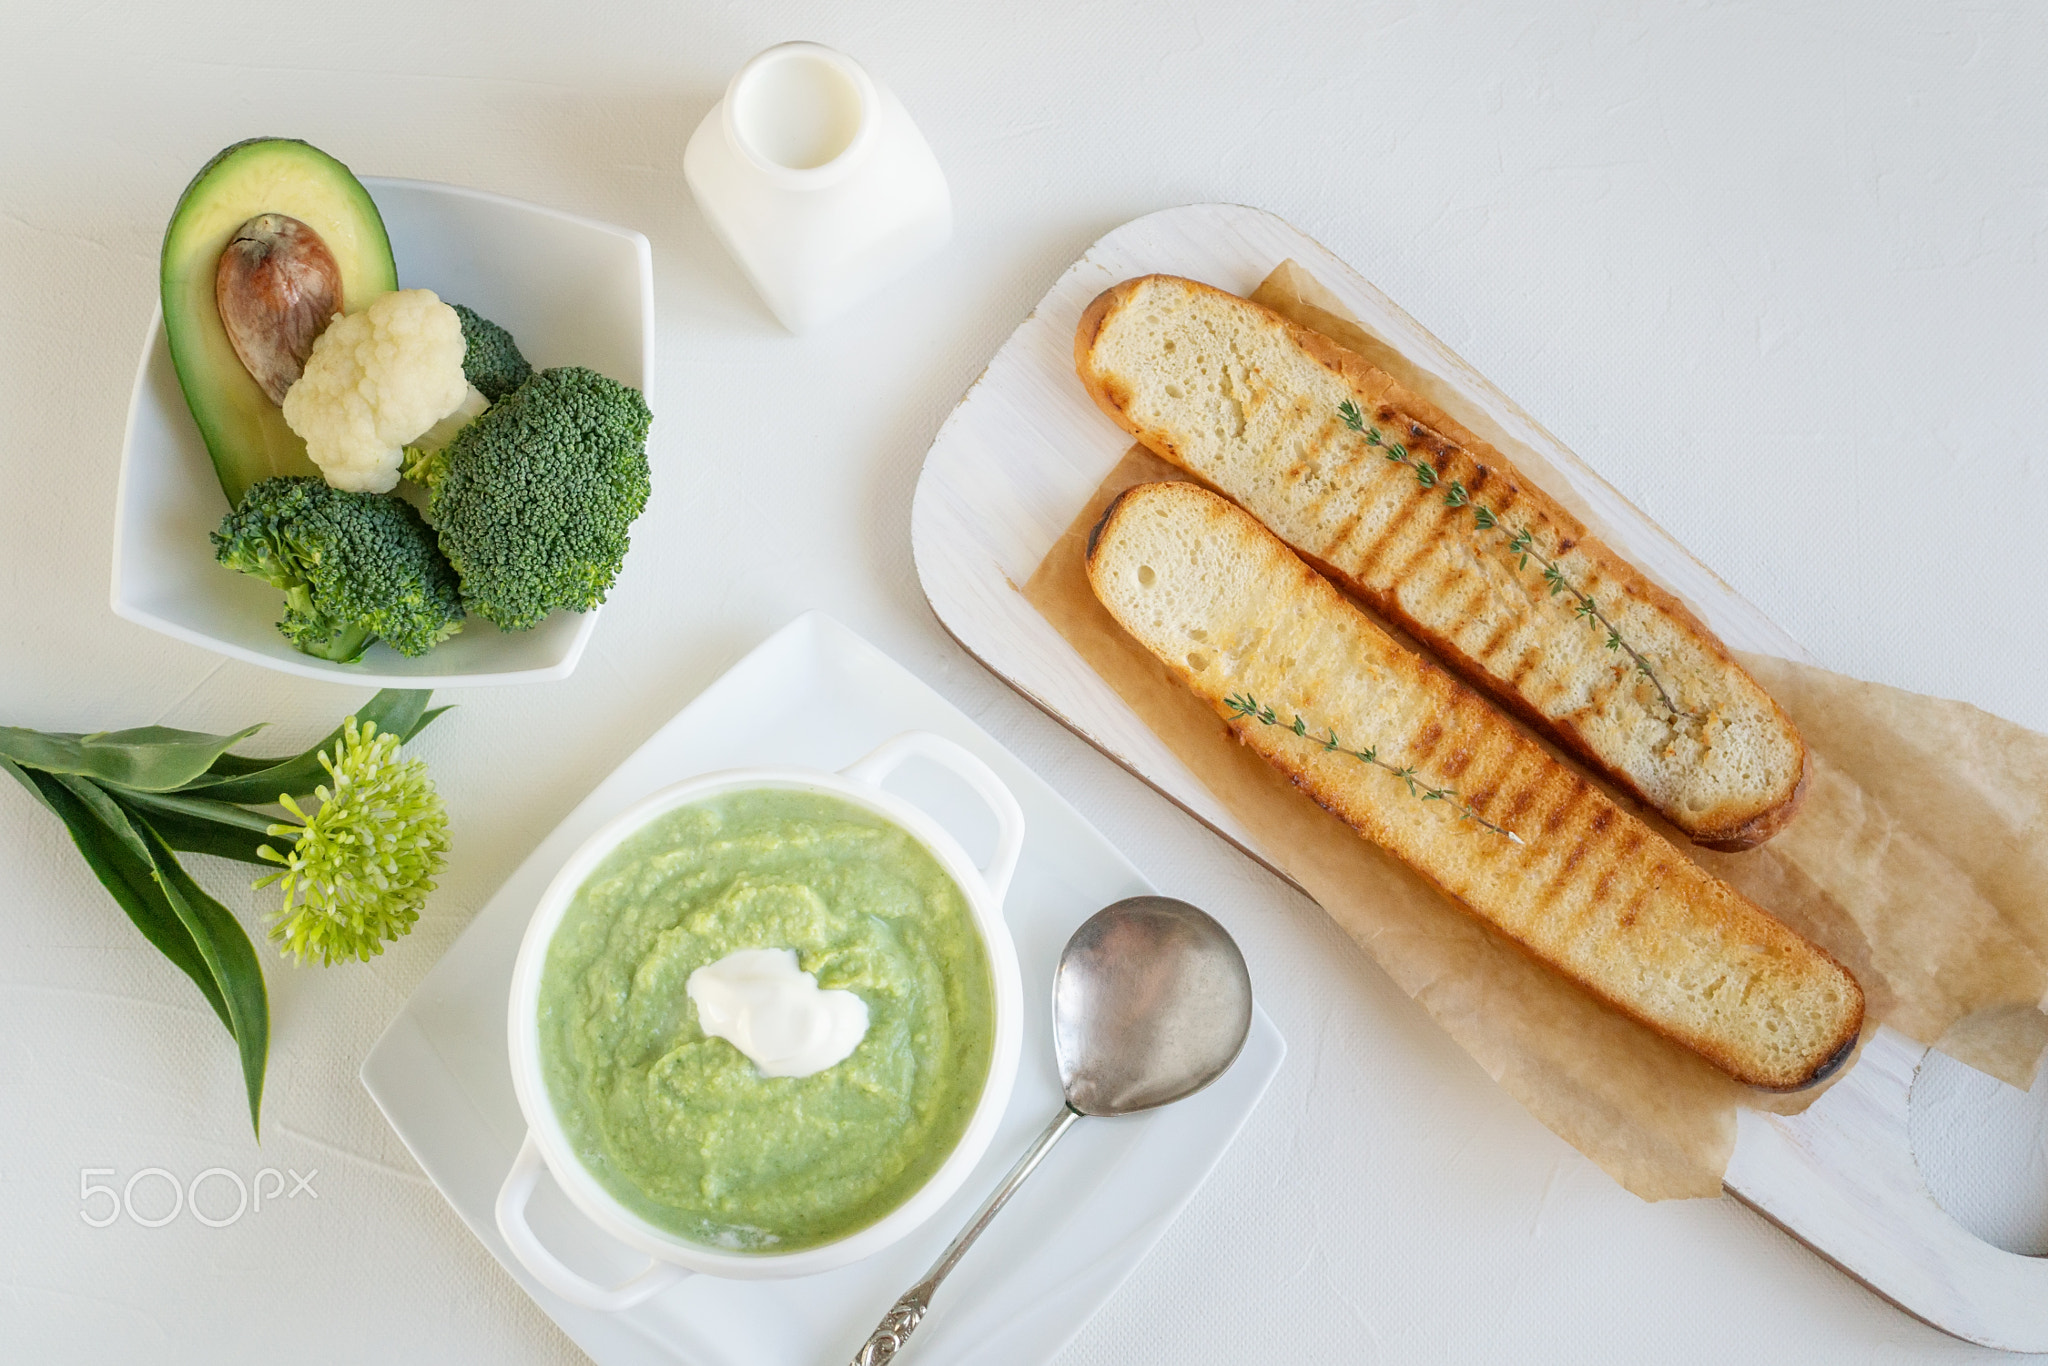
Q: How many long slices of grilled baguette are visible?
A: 2